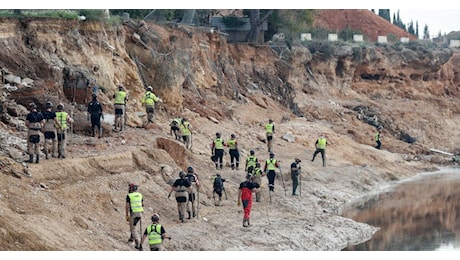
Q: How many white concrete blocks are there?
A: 6